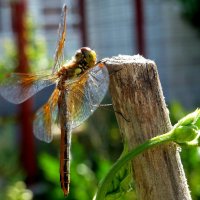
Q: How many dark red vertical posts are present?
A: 3